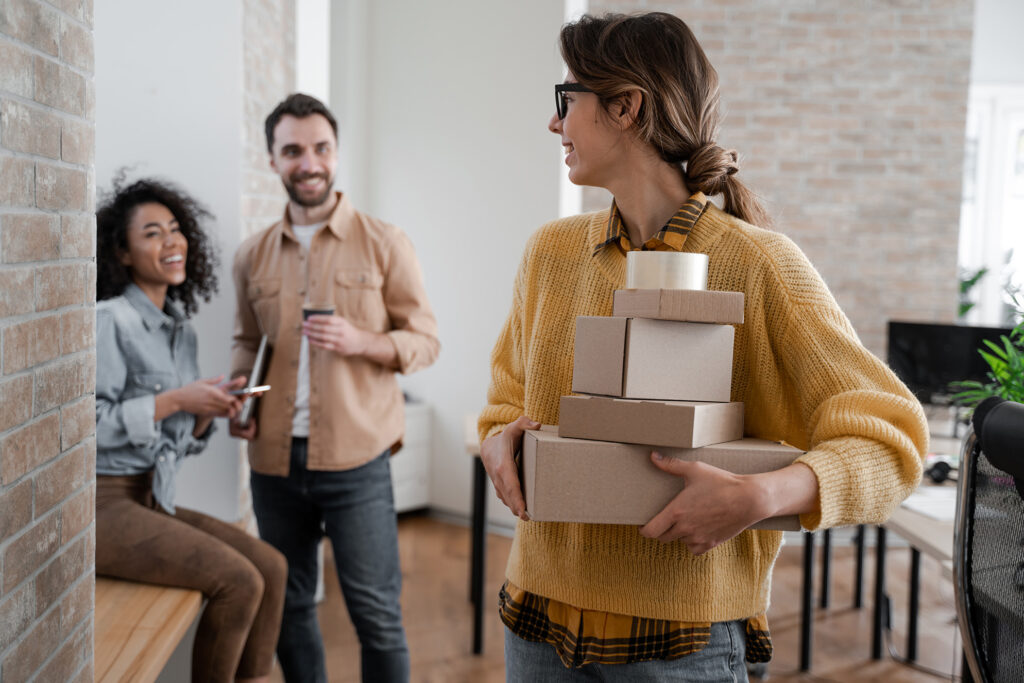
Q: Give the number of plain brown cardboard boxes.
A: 4